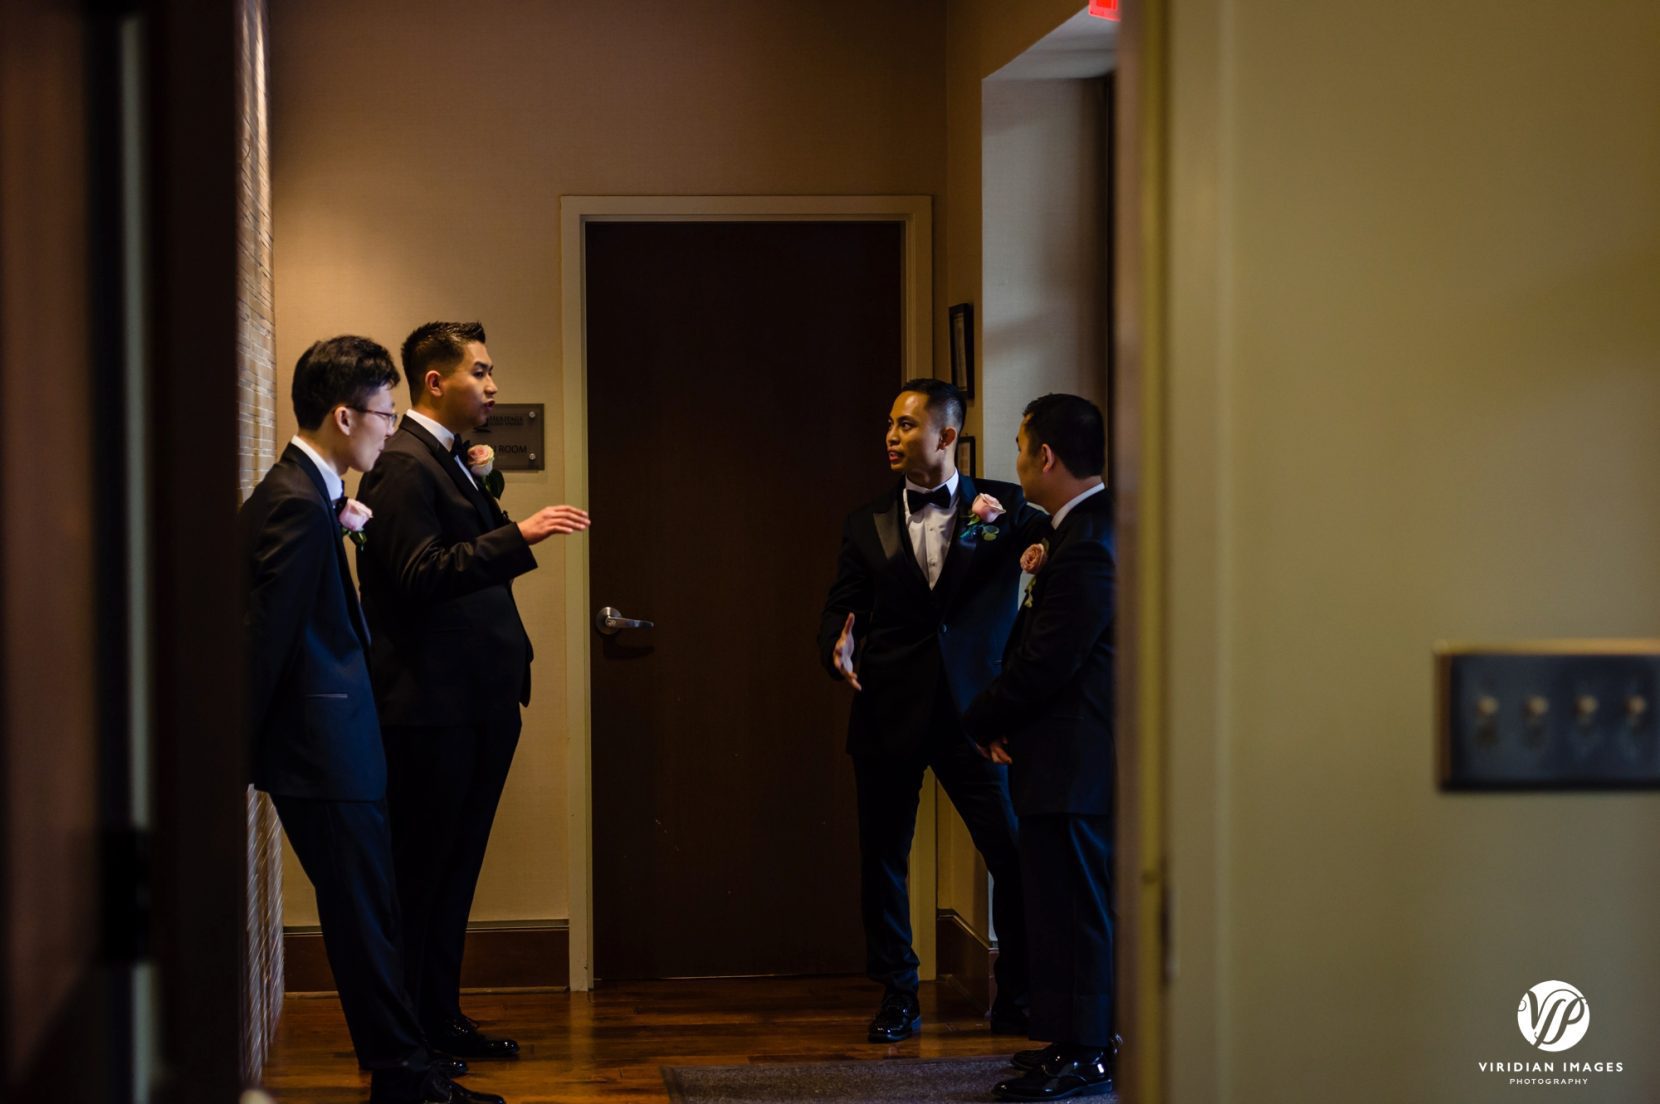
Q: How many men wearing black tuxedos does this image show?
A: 4